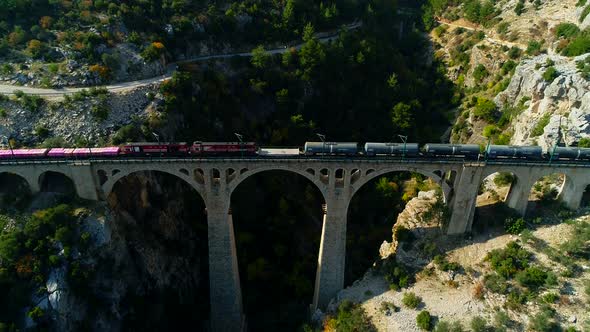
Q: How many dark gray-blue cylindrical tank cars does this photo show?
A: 5